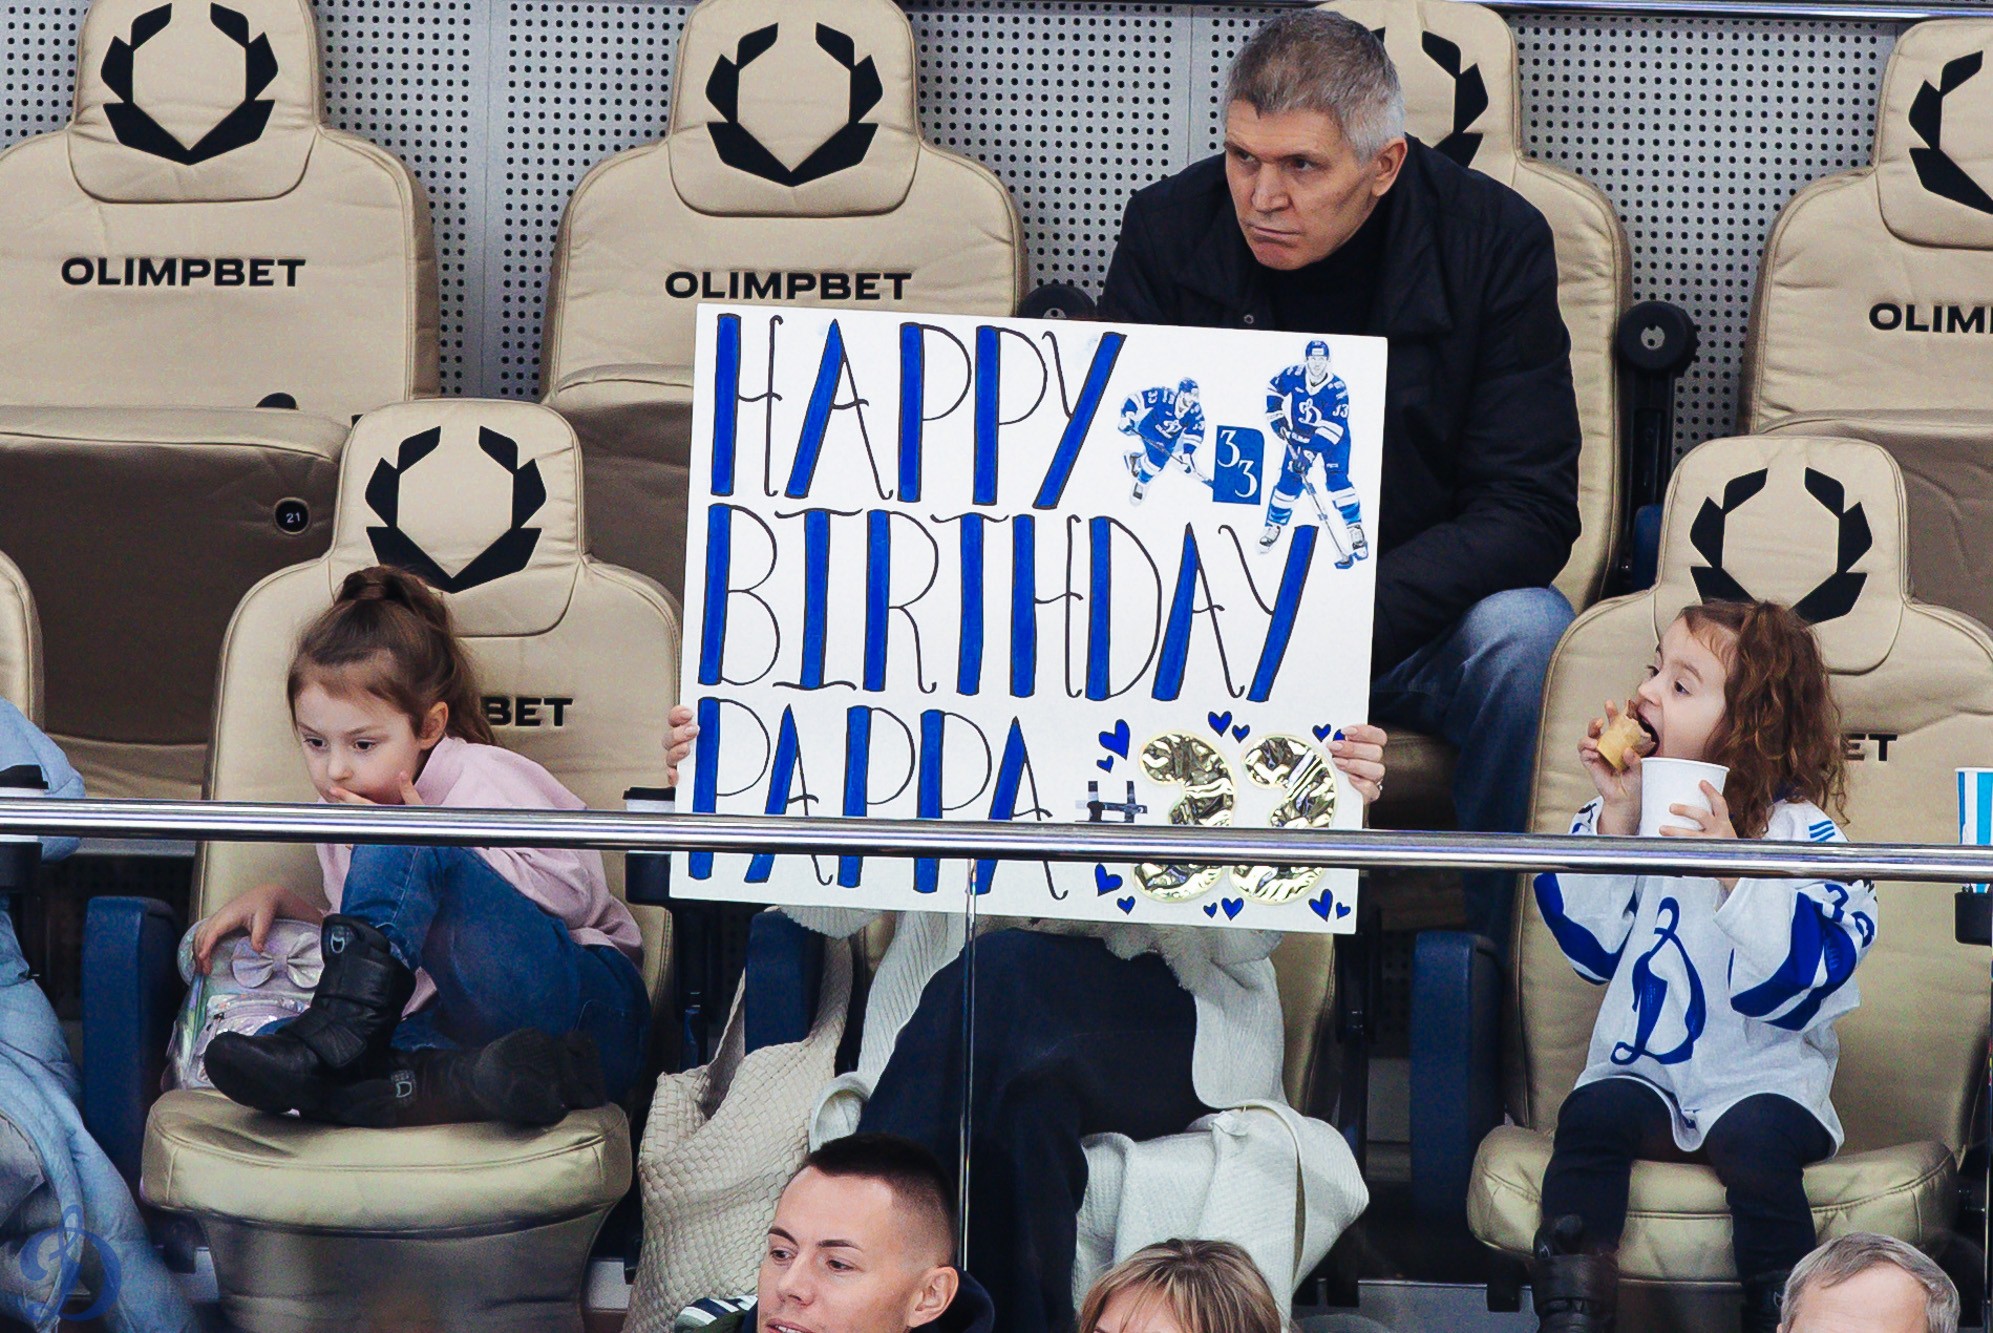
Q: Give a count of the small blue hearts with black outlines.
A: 12